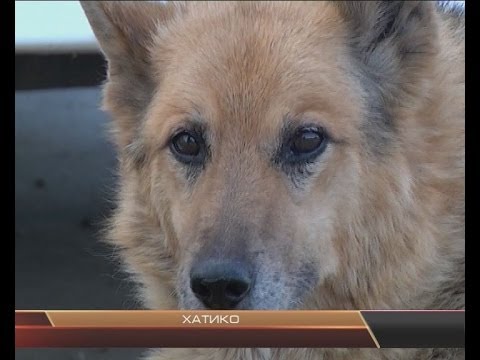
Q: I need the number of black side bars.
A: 2